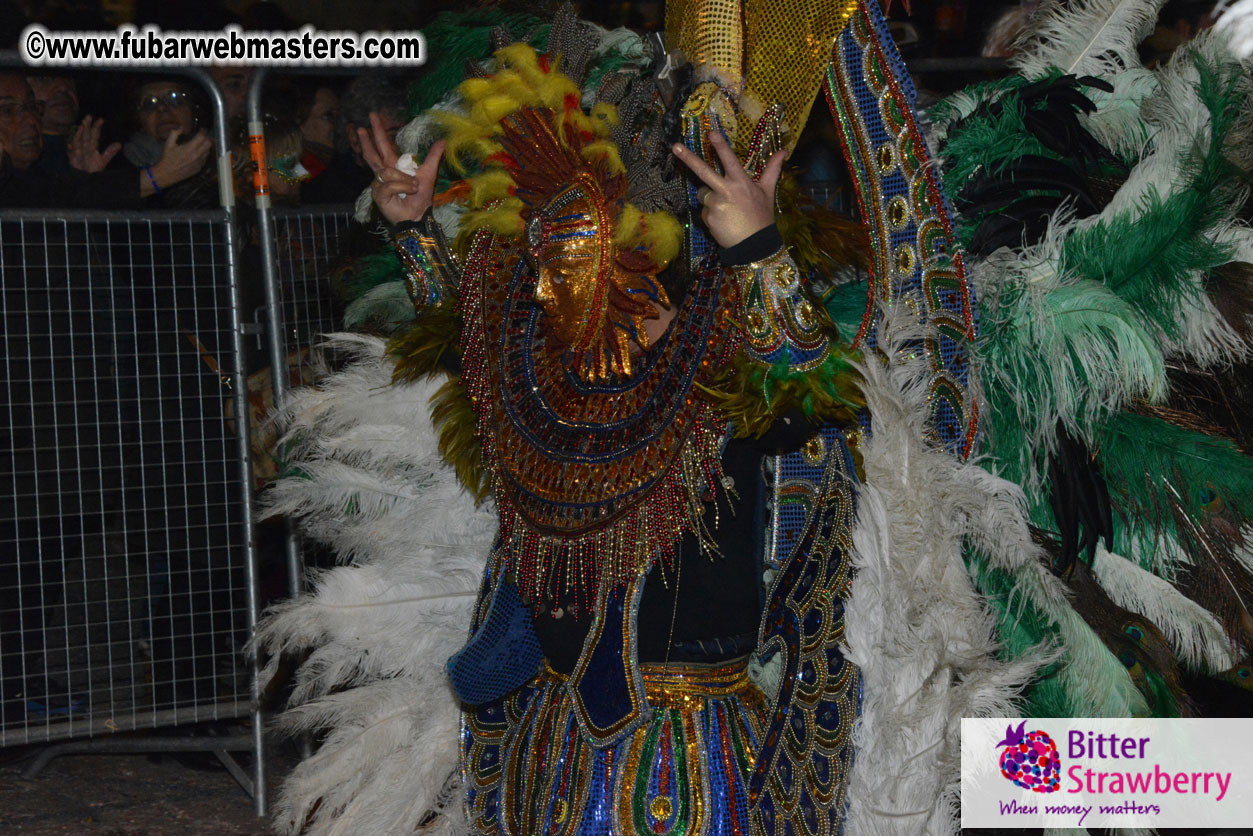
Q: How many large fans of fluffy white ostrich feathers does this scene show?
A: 2